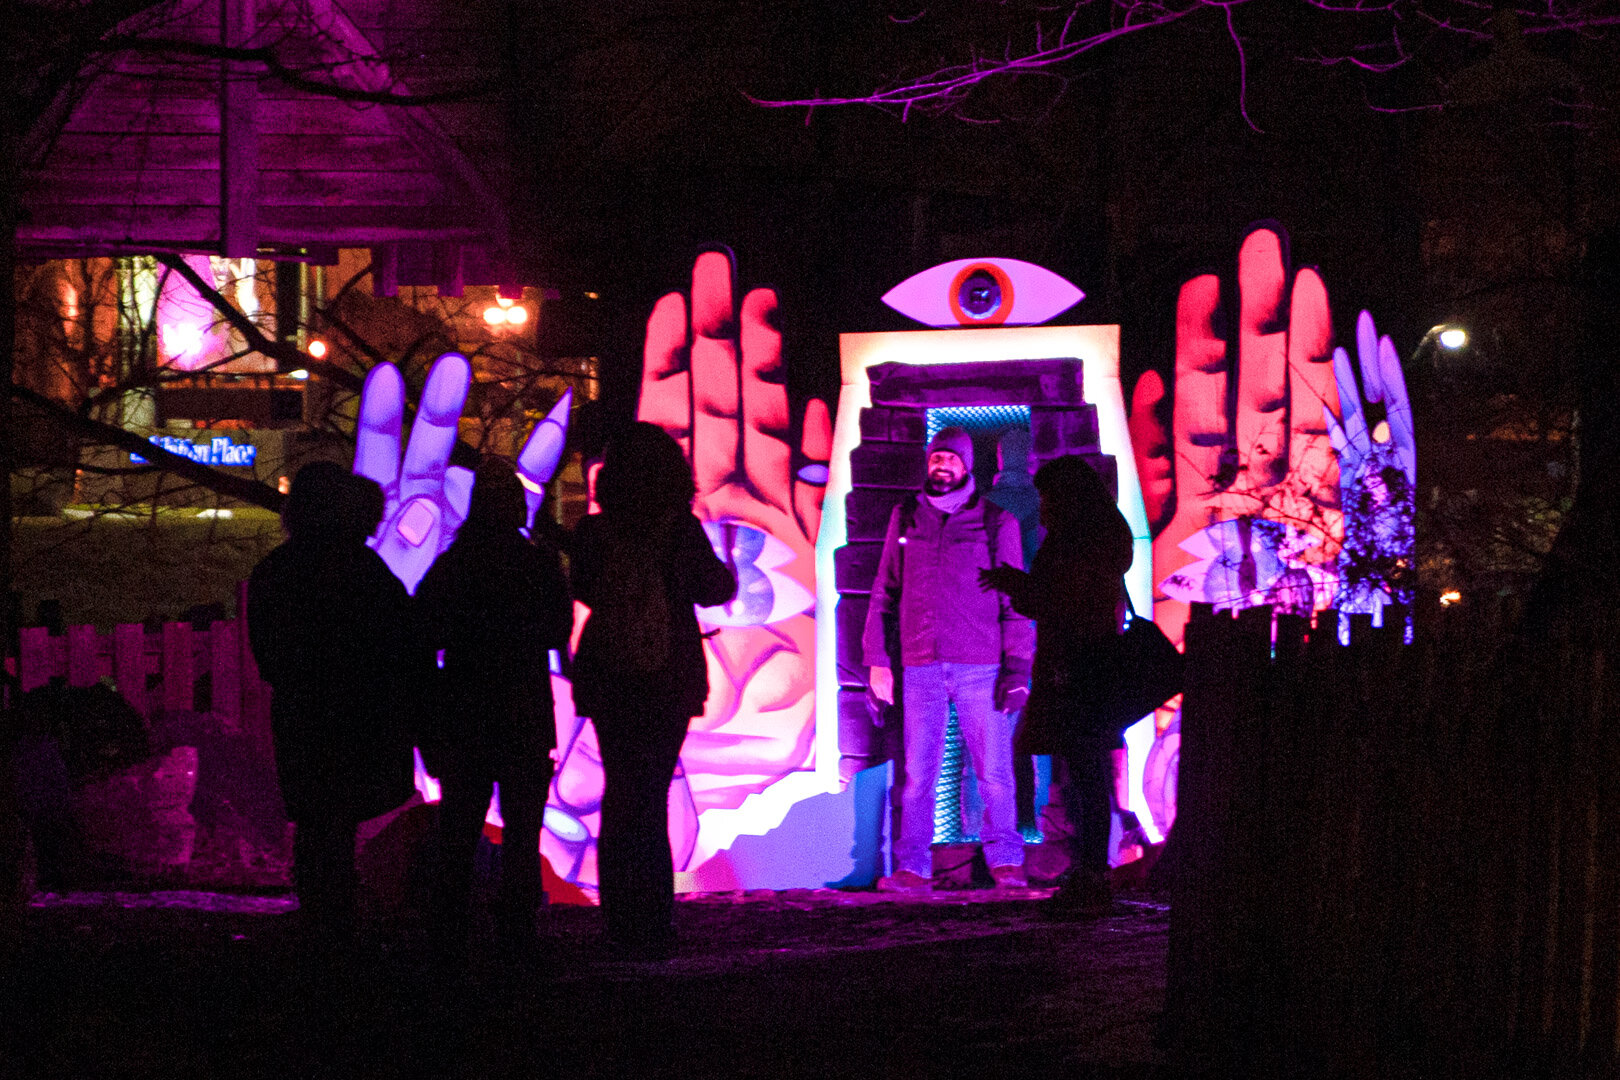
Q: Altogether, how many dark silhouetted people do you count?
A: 4